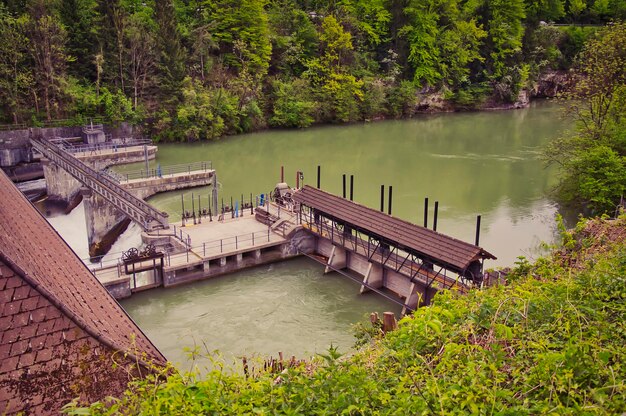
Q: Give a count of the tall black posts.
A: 8